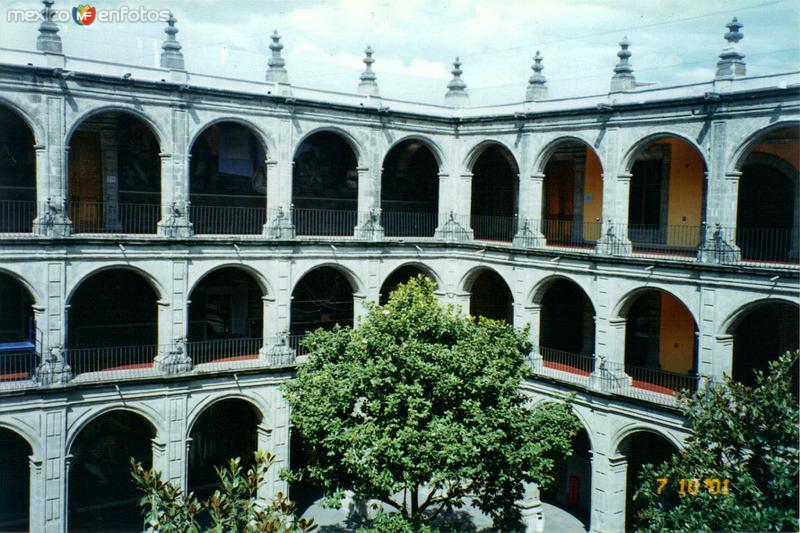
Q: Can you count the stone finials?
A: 8